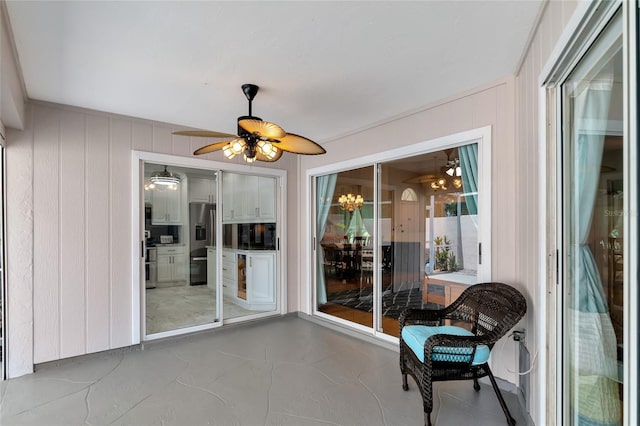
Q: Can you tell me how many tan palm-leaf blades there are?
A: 5